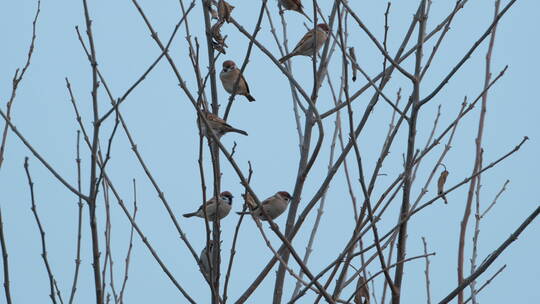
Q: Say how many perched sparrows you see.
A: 7